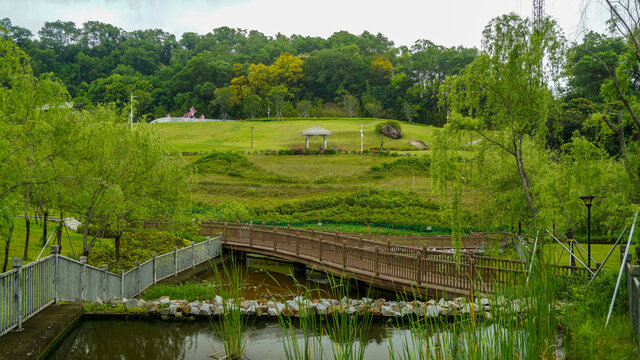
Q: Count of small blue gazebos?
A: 0